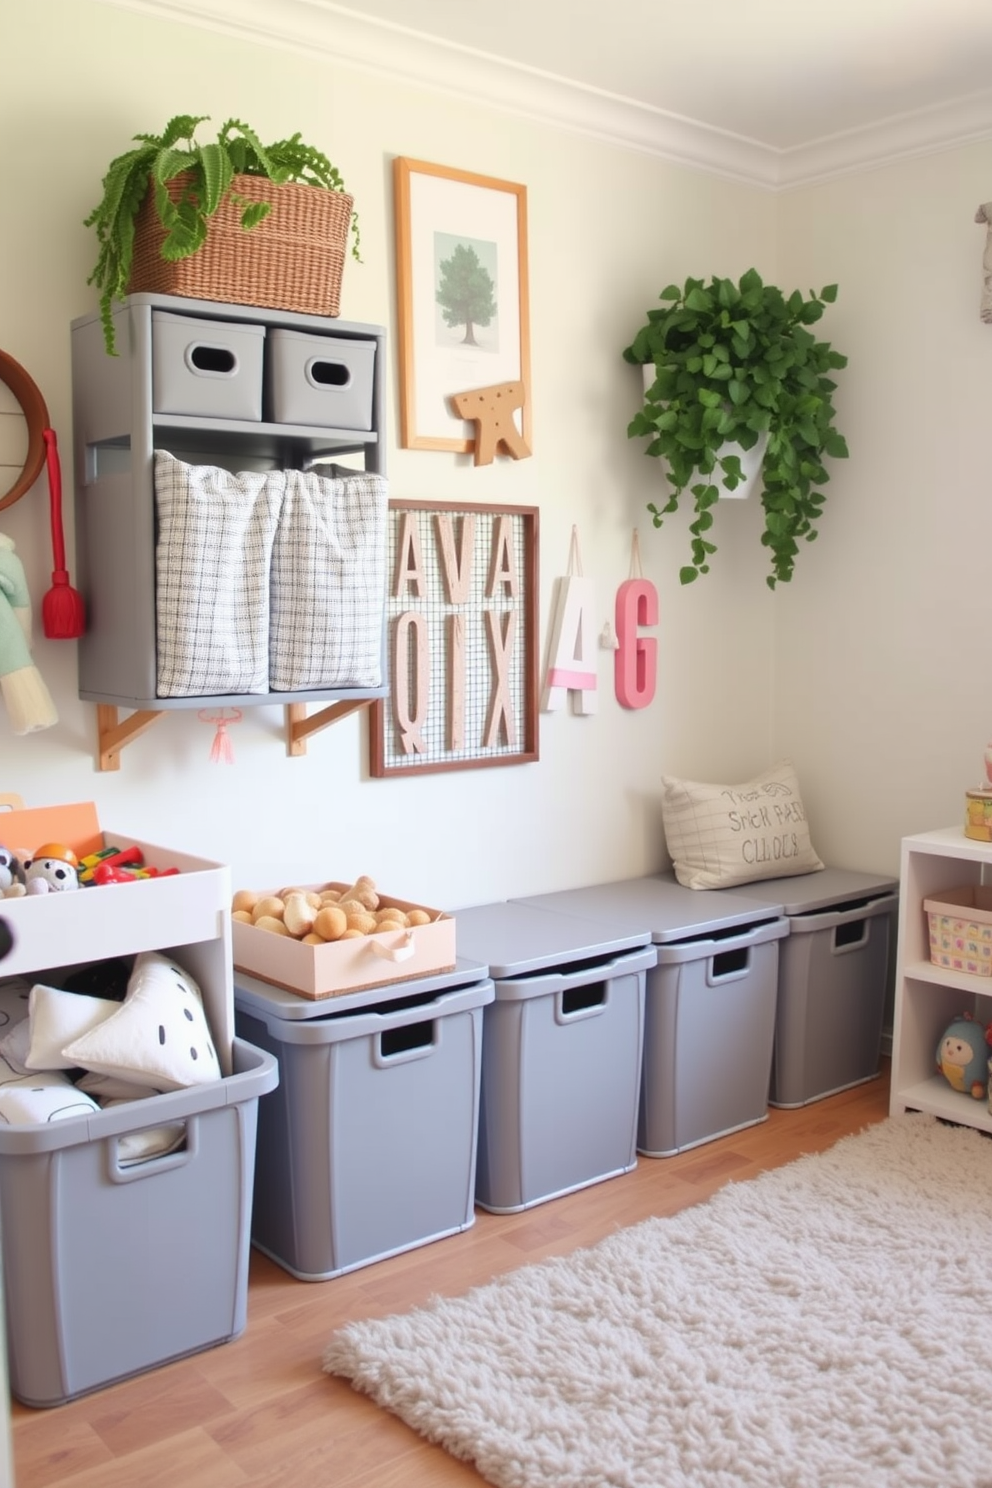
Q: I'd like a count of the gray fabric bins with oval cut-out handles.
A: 2